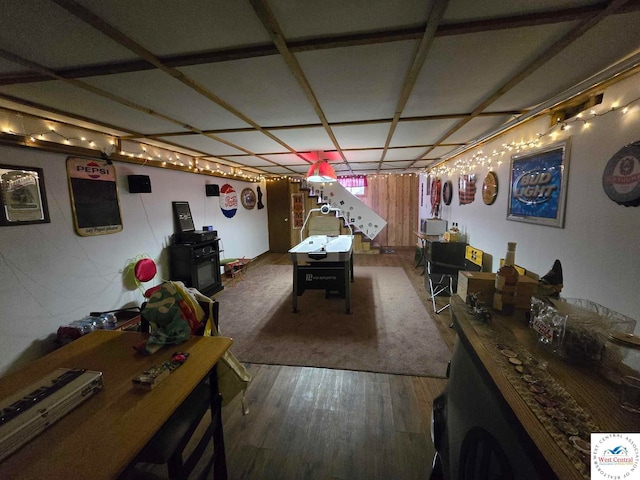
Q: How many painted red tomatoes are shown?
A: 0